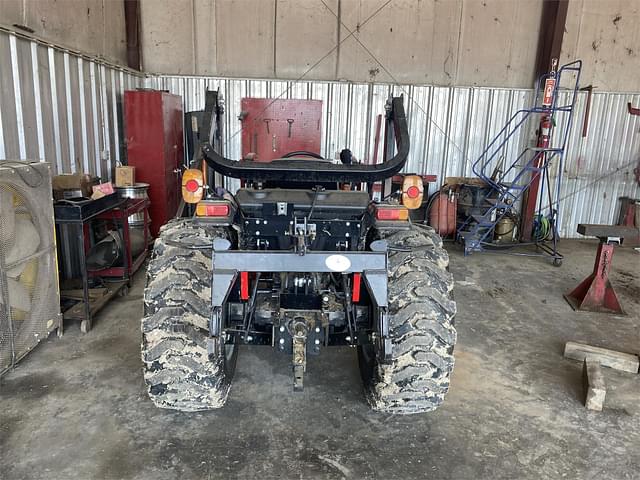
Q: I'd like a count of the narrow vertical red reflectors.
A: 2